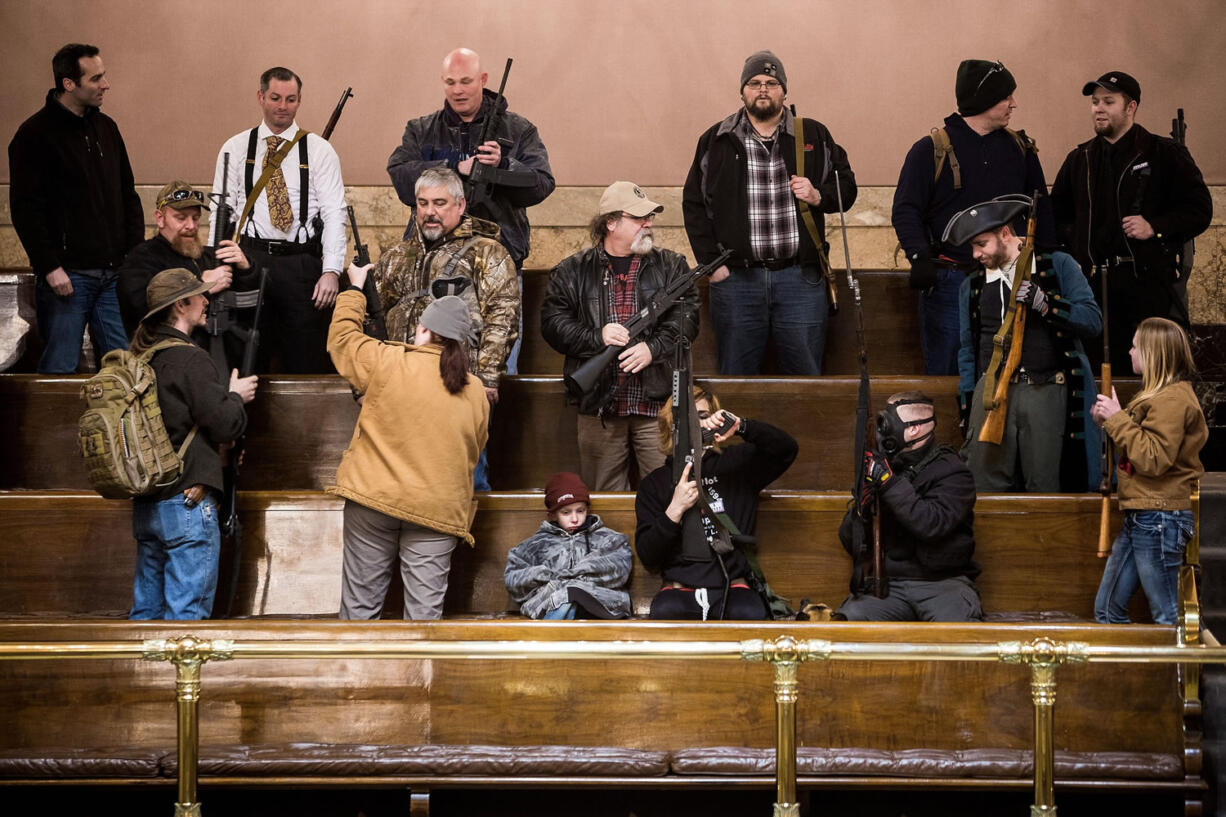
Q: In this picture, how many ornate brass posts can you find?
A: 3